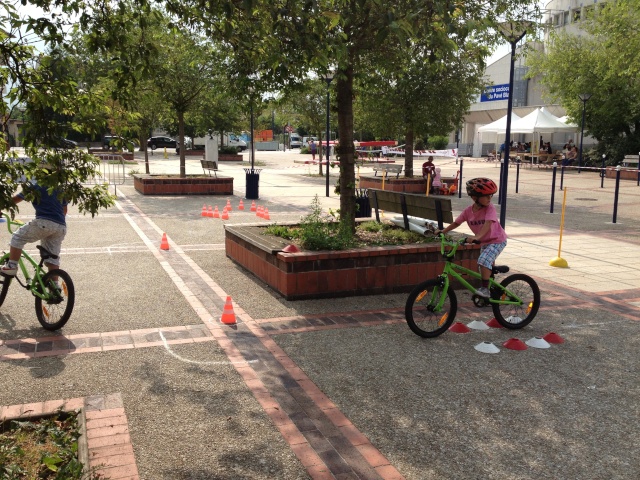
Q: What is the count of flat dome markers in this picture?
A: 9